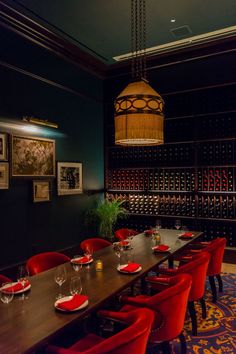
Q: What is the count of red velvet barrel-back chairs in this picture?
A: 8